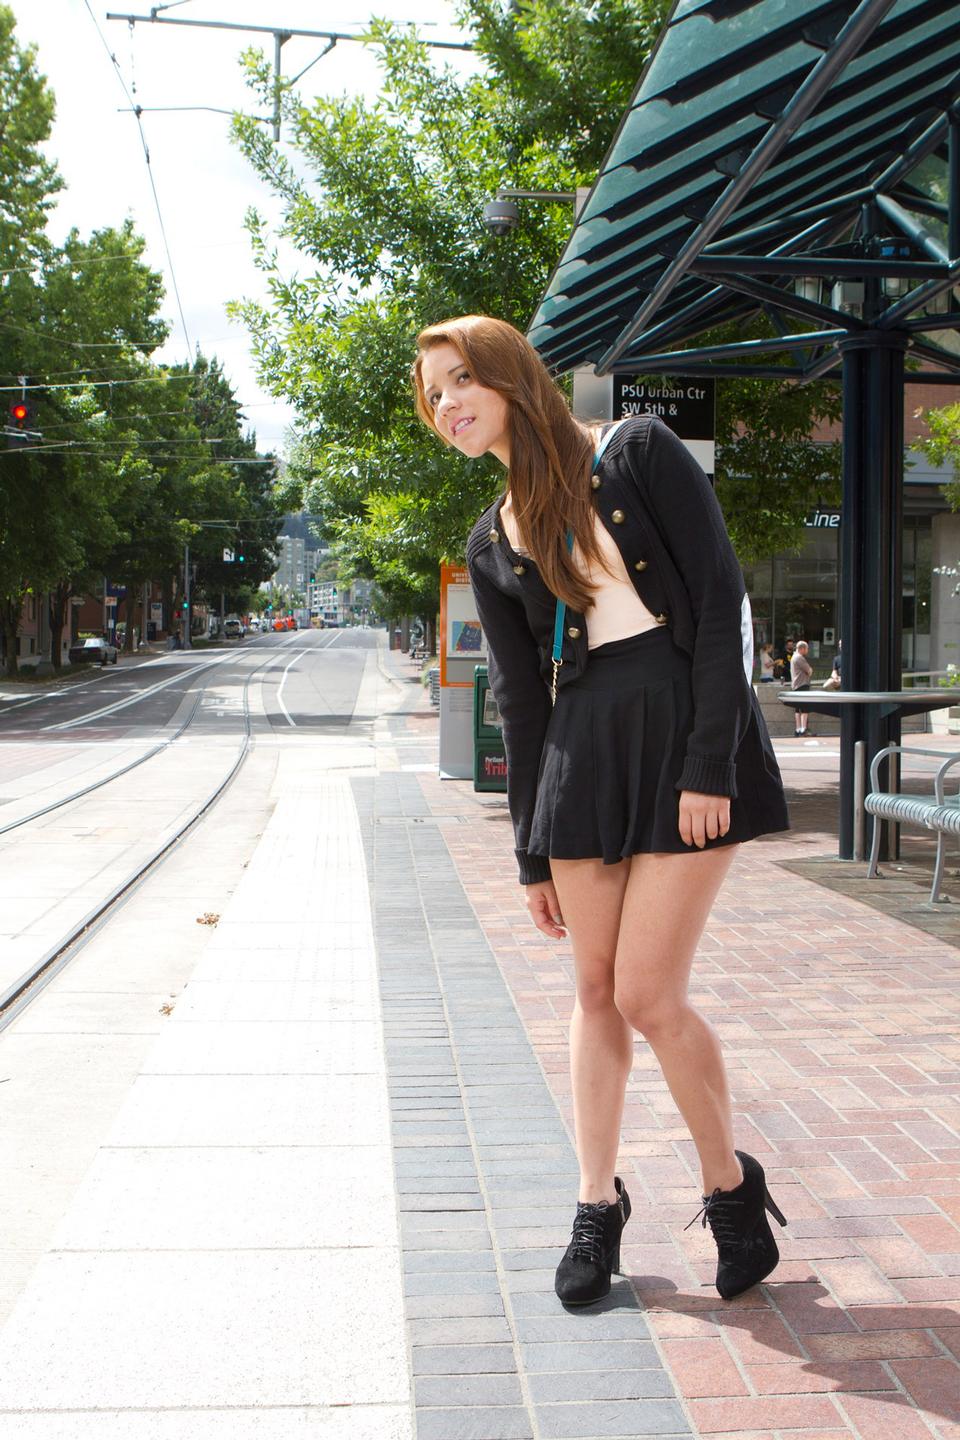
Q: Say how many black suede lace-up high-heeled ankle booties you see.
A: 2